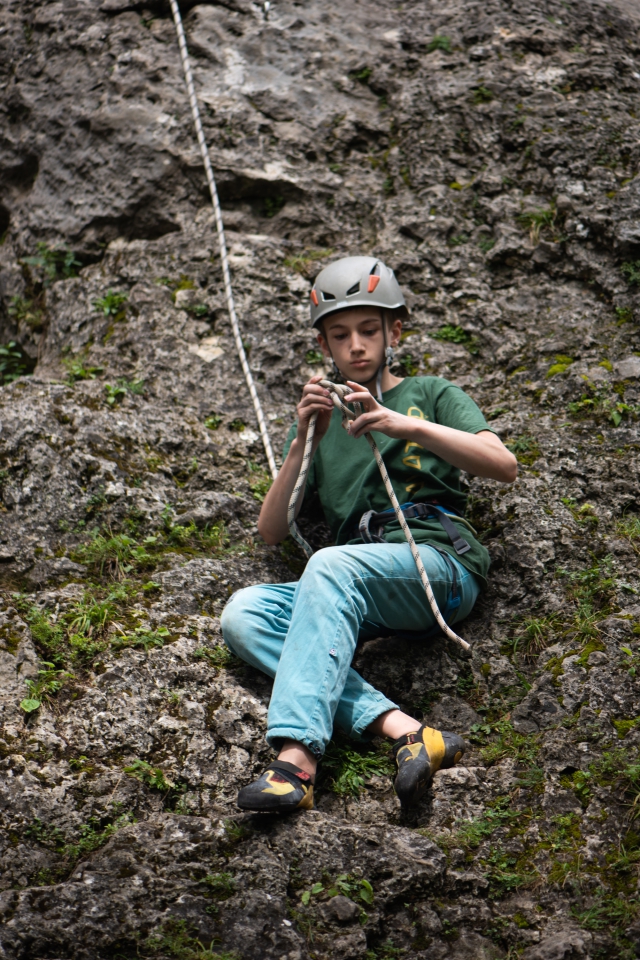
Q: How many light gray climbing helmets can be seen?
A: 1